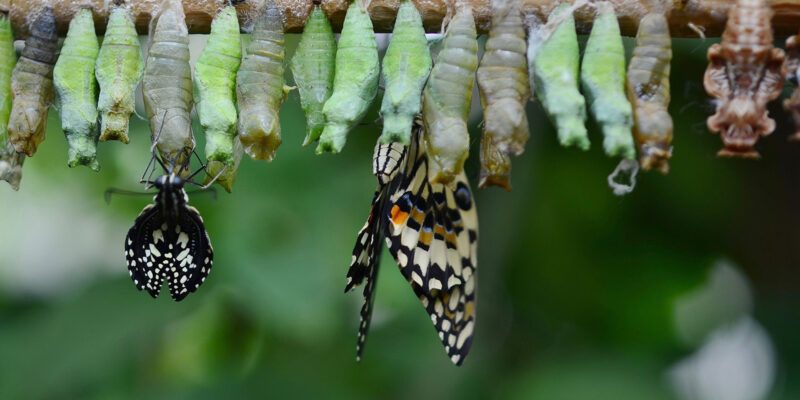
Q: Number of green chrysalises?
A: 9